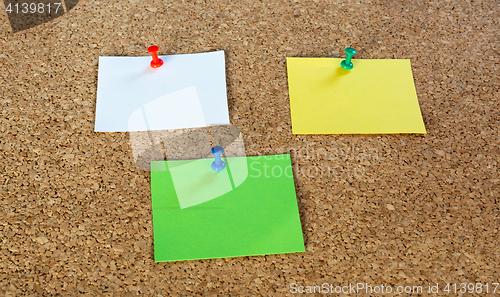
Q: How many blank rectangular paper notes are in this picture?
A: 3